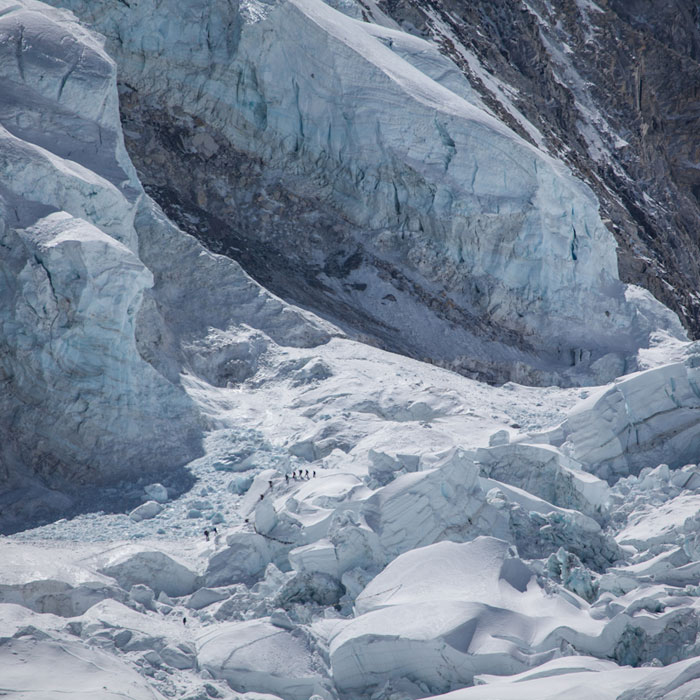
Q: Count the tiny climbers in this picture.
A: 11